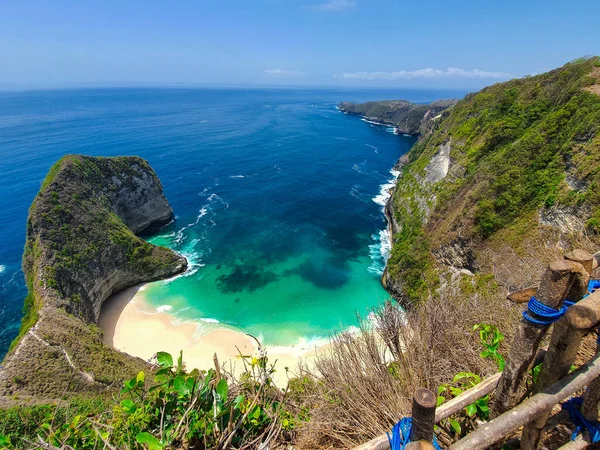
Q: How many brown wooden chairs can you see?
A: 0